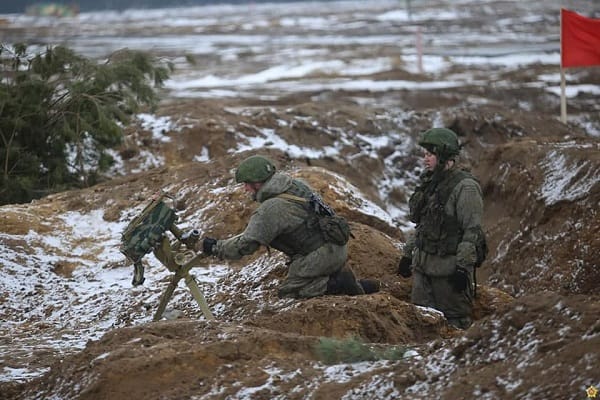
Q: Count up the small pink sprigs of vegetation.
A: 0